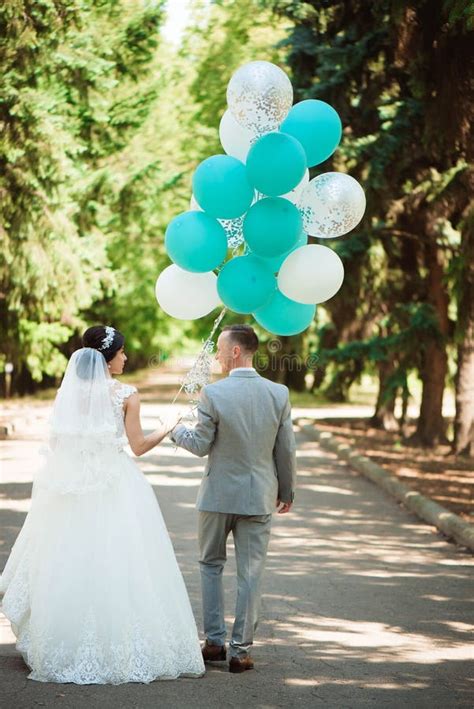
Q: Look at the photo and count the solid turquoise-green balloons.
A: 8